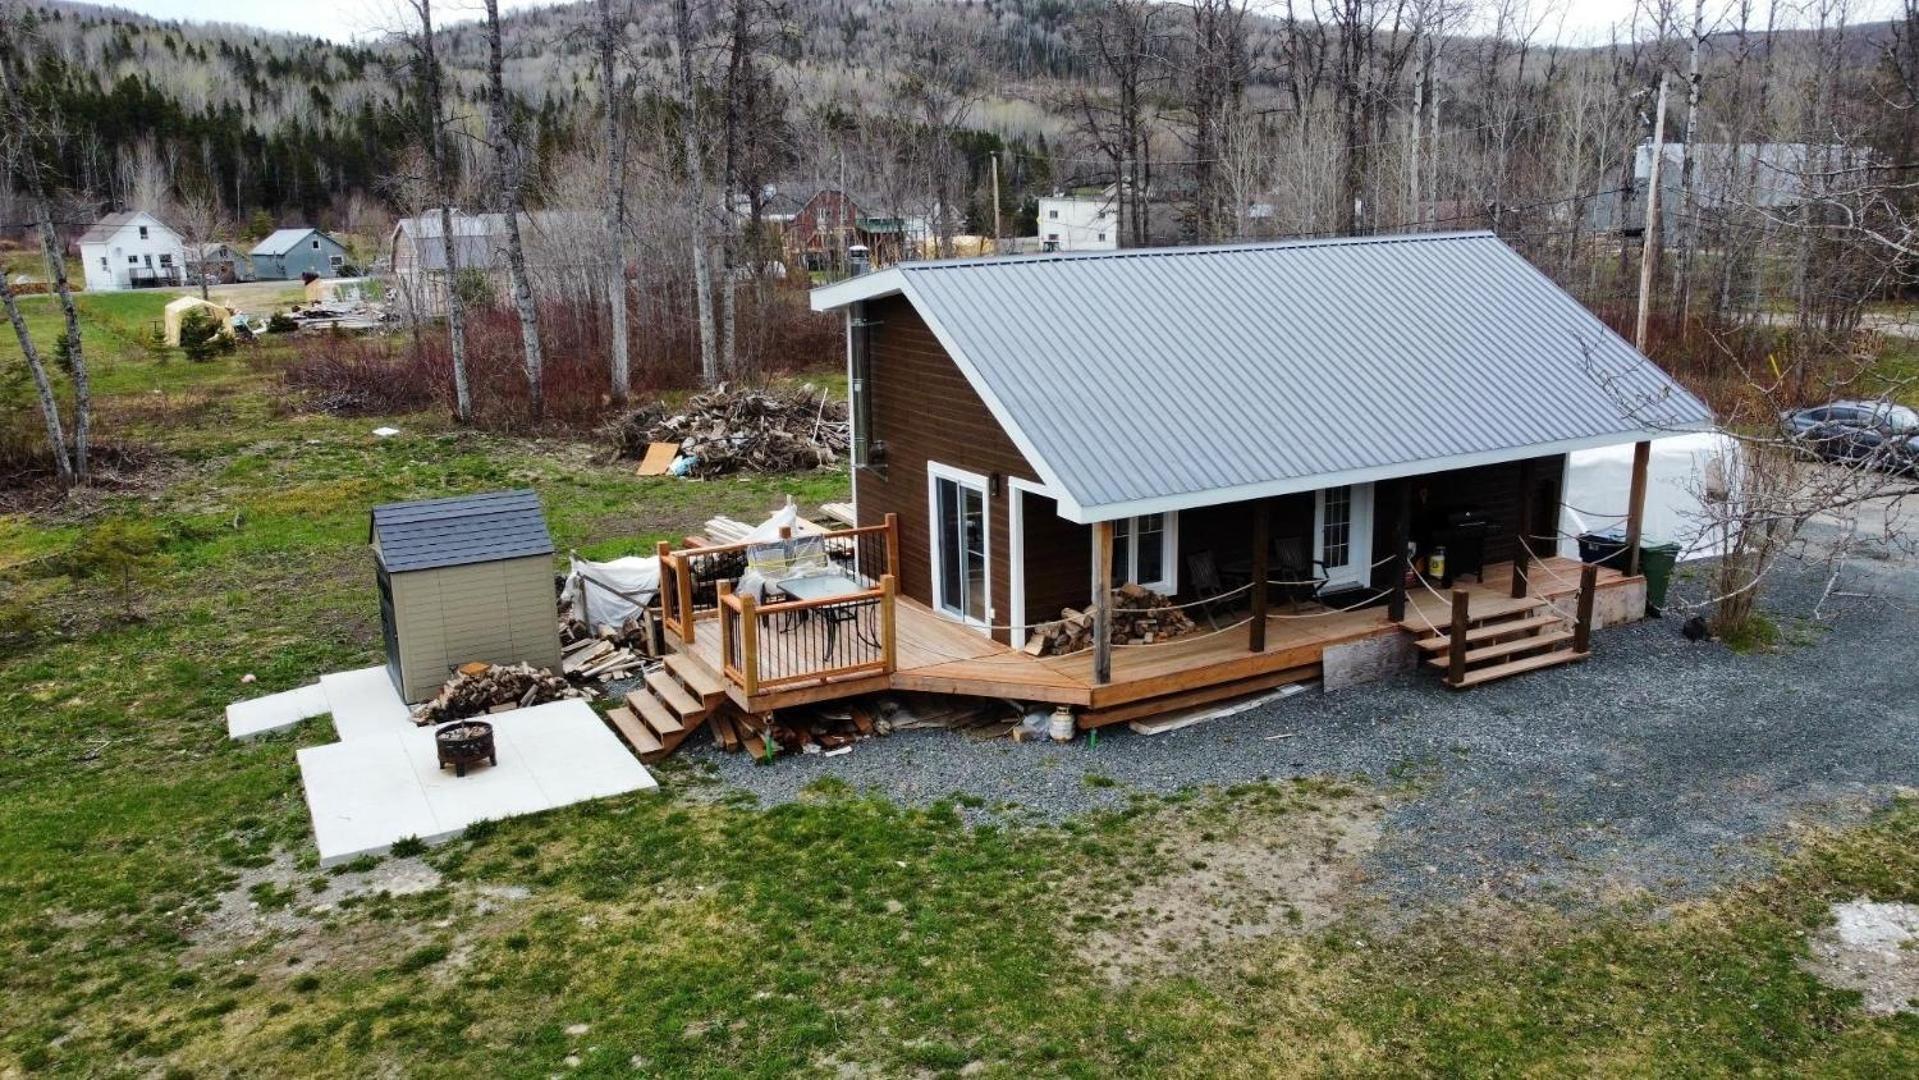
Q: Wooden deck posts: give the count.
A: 14